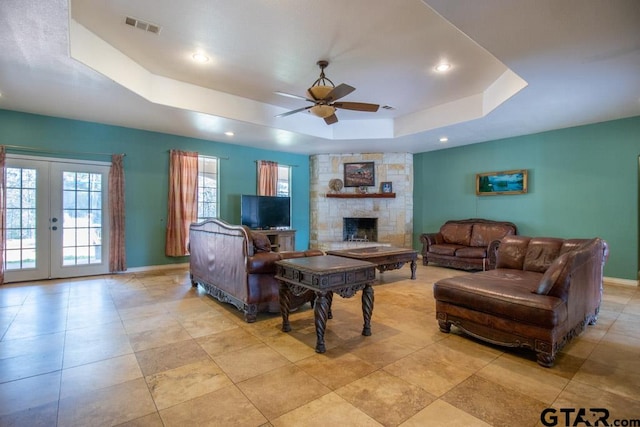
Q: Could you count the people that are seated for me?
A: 0